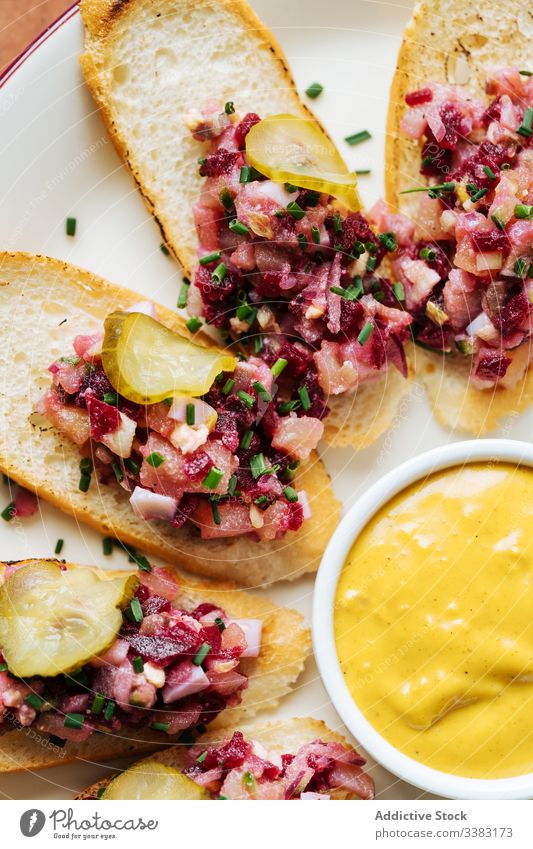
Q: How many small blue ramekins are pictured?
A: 0